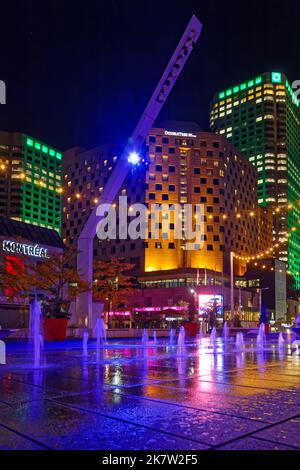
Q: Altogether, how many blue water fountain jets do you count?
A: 13